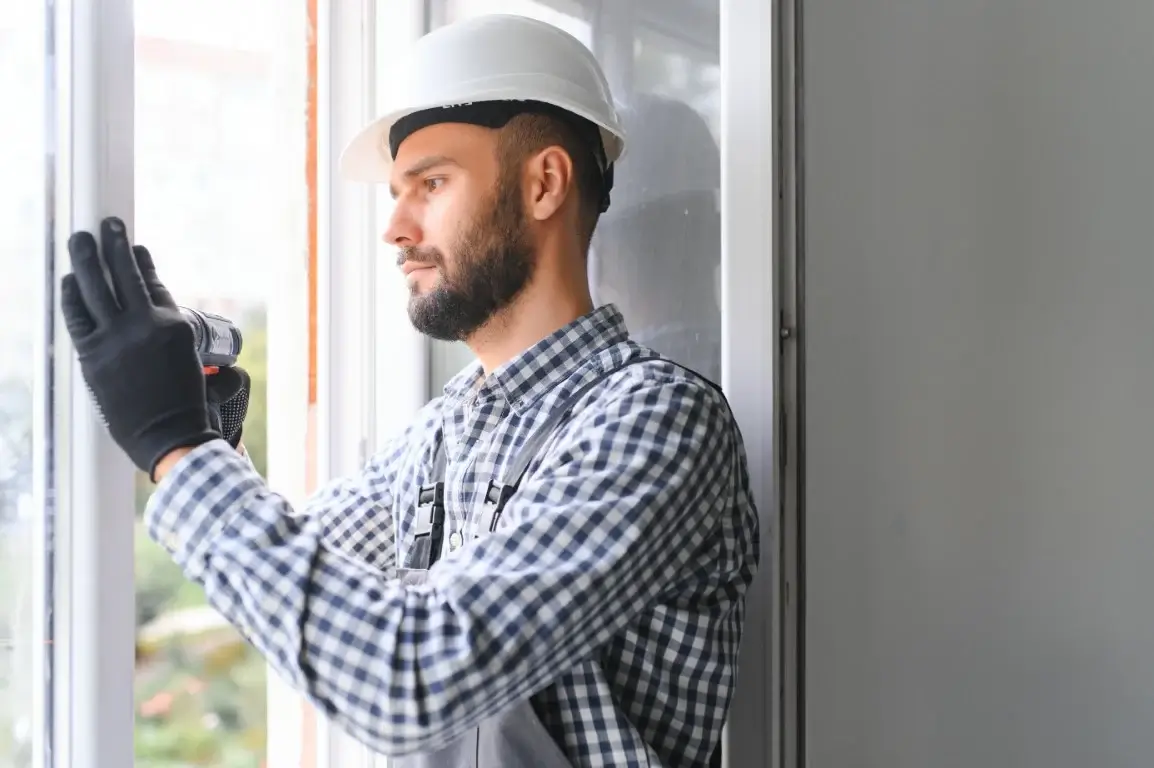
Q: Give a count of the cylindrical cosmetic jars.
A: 0